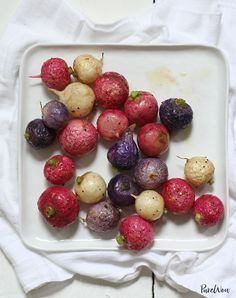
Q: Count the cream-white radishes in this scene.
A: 5